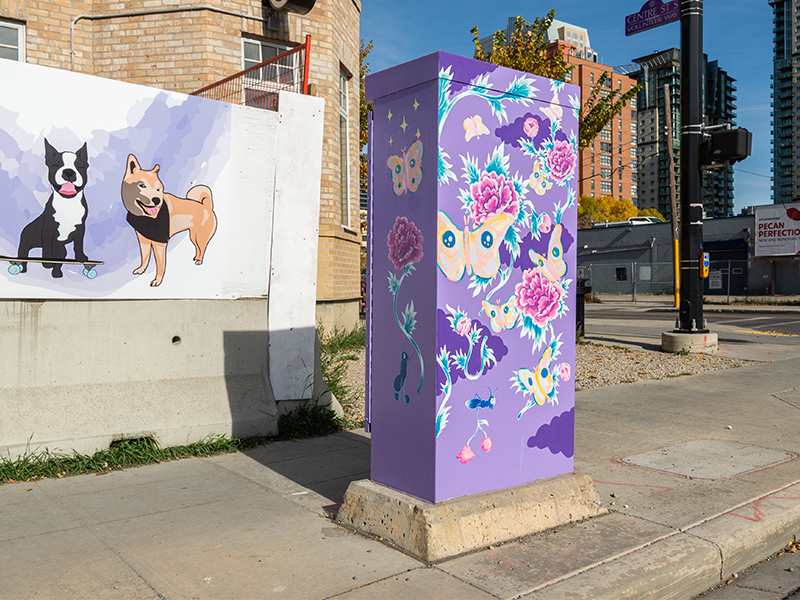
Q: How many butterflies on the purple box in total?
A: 8